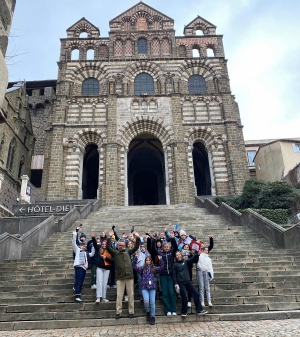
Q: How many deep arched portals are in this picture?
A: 3